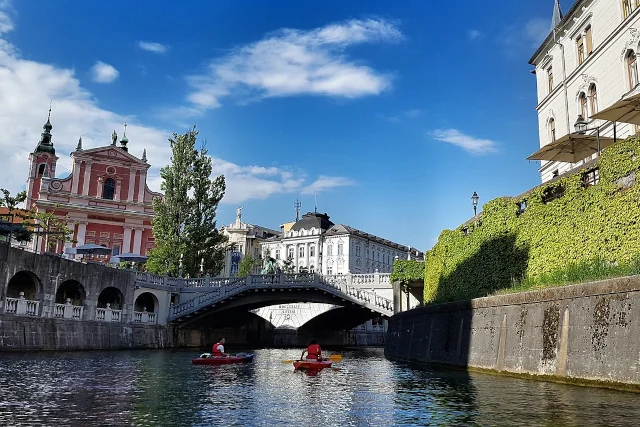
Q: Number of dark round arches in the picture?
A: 4